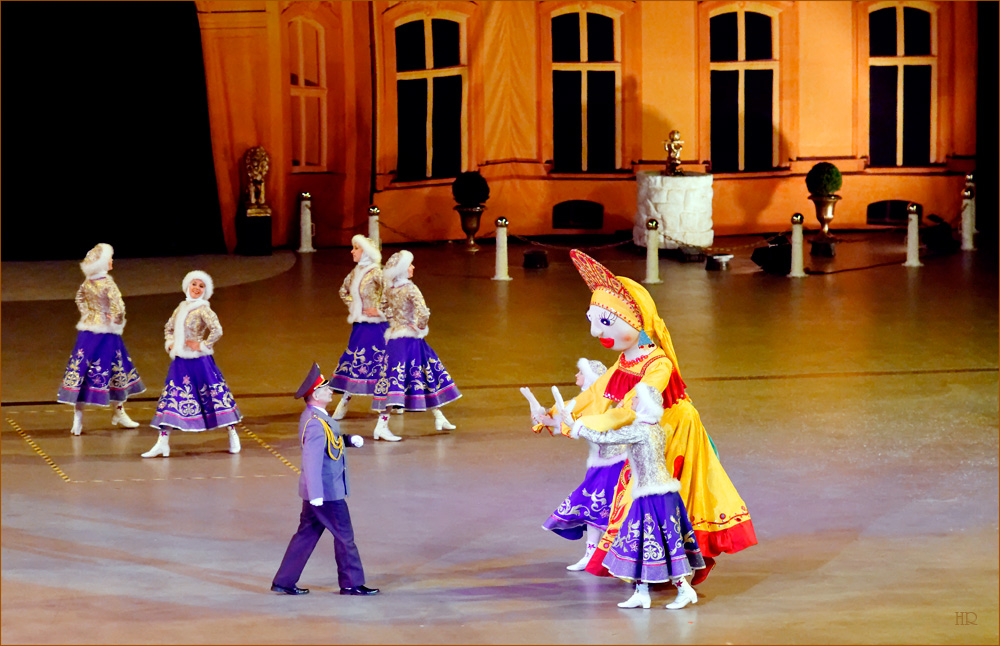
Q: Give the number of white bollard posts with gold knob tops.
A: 8